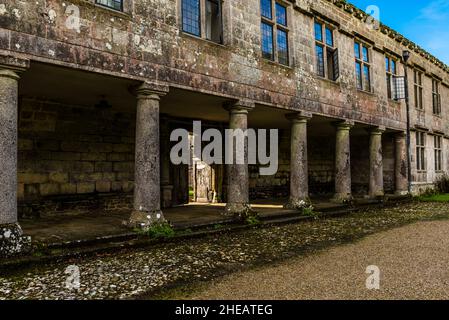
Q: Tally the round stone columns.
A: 7